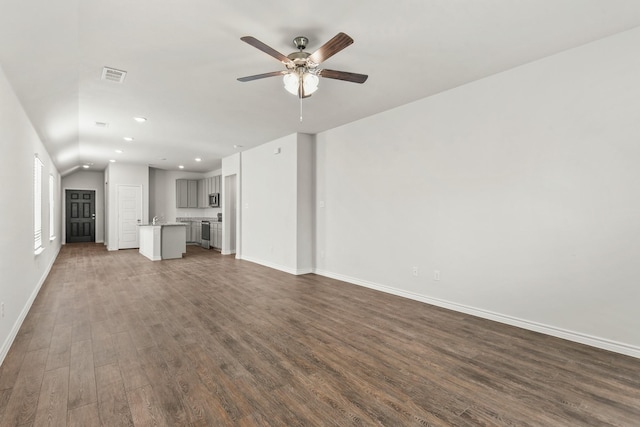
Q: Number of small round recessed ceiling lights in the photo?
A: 7